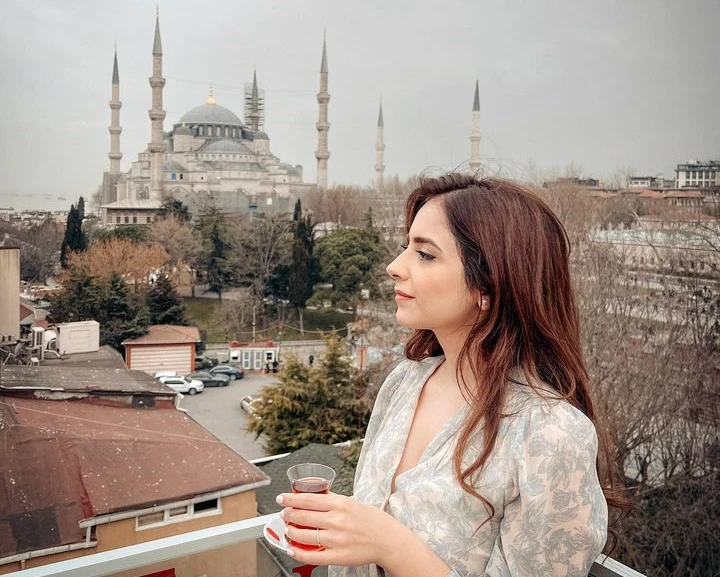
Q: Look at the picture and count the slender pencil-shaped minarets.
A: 6